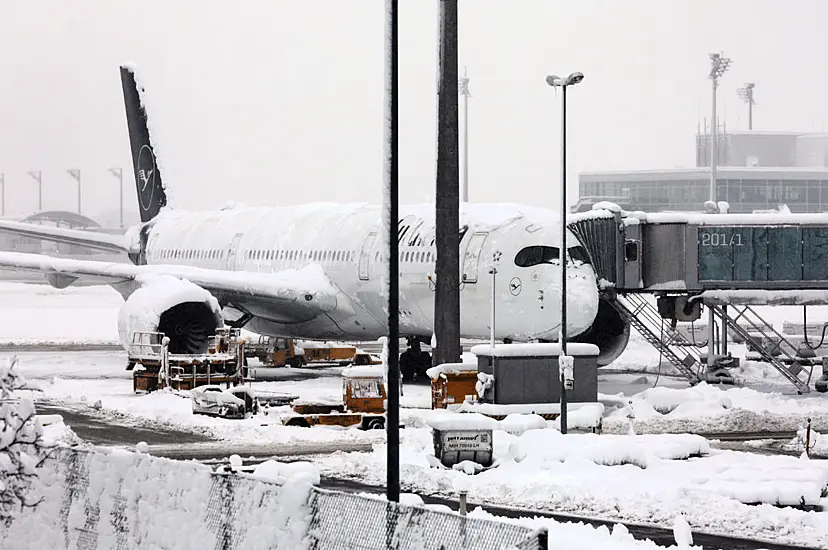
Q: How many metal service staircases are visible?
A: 2